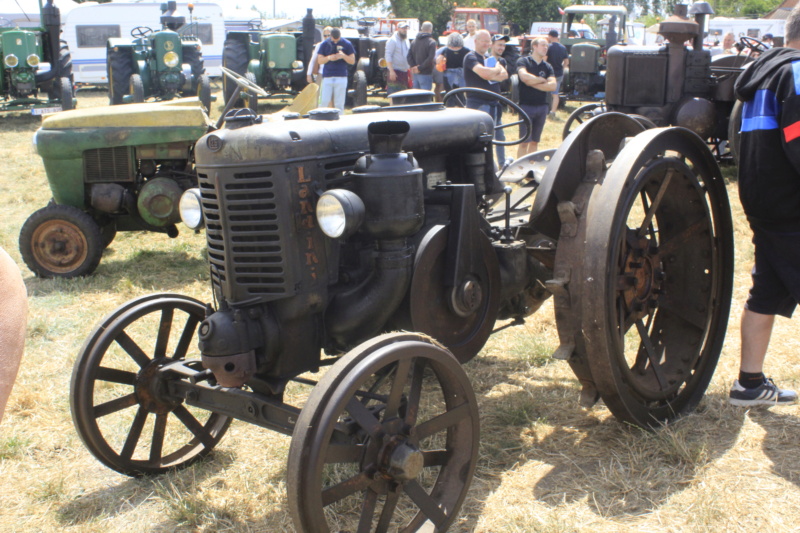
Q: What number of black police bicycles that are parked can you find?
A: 0